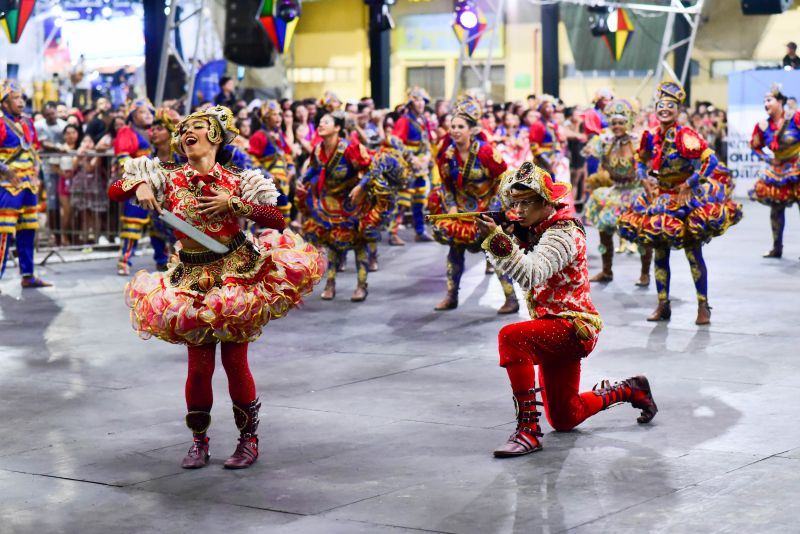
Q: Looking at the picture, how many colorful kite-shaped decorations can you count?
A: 4